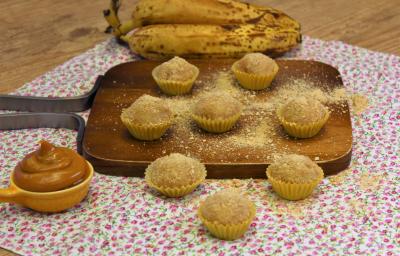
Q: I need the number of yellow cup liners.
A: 8